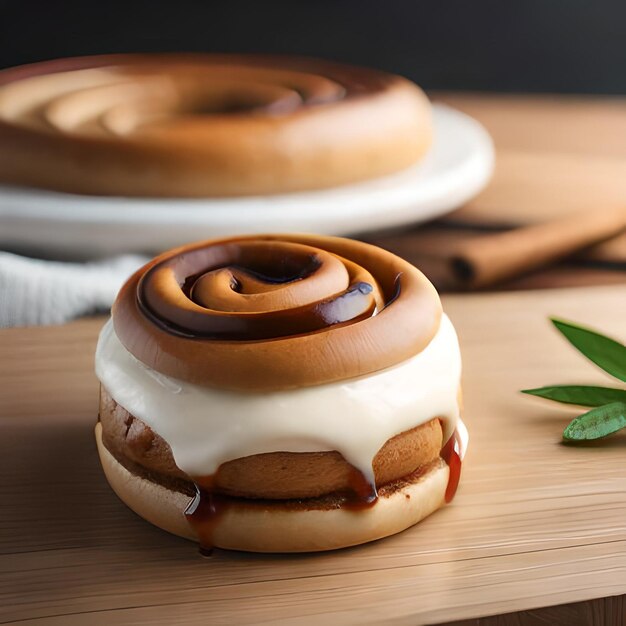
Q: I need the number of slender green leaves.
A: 3